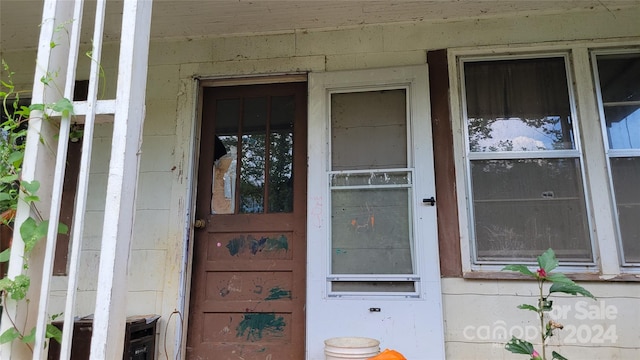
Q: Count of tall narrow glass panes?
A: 3